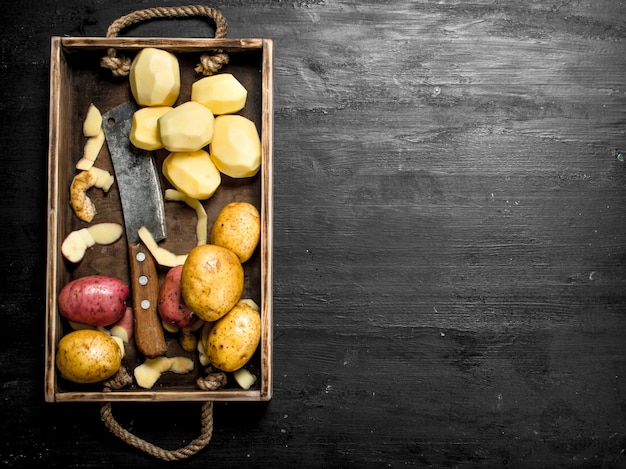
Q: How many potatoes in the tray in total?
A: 12